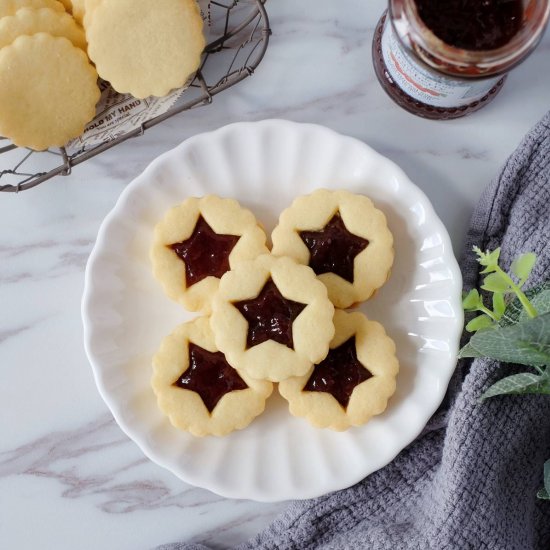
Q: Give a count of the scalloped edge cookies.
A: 10